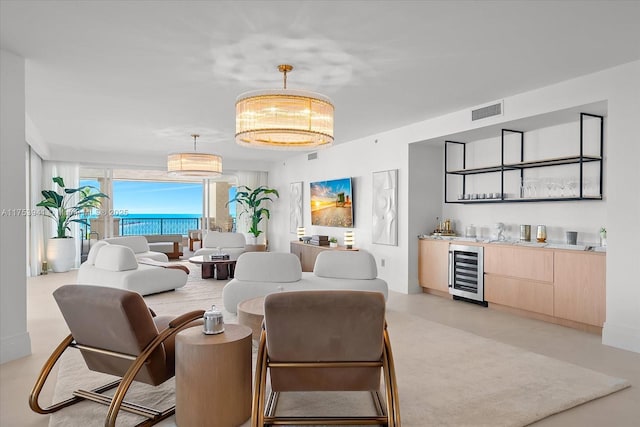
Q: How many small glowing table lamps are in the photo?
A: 2